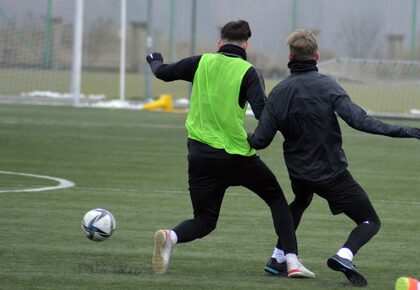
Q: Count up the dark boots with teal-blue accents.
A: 2